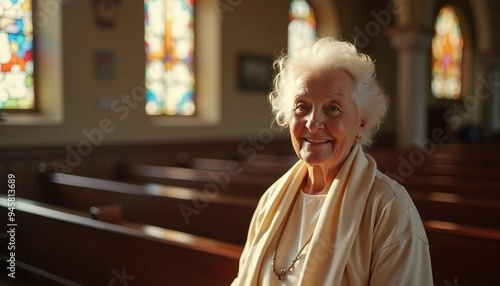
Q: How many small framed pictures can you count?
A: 2